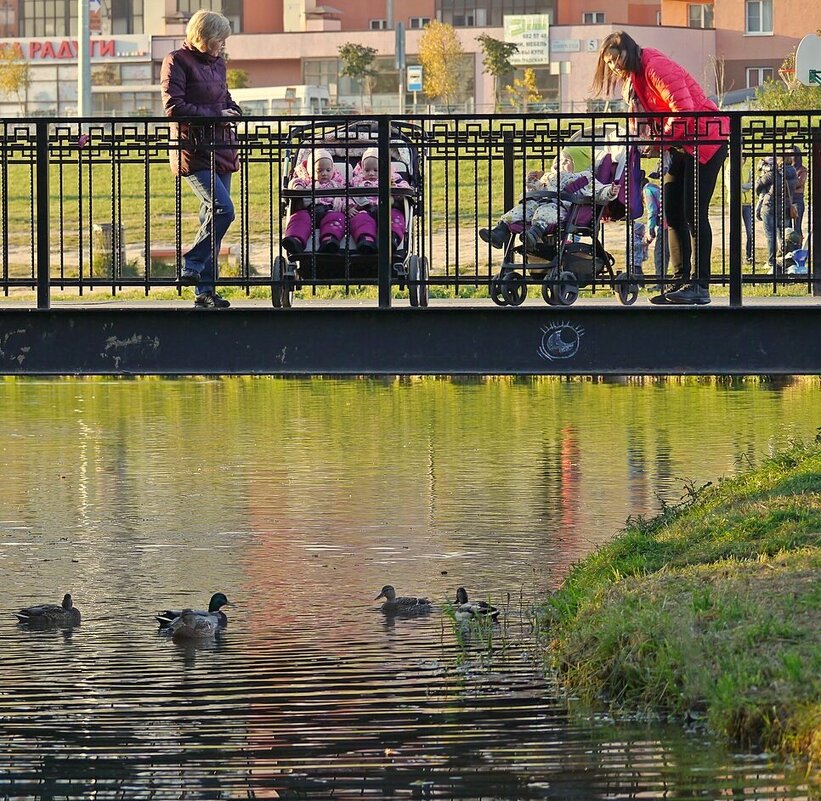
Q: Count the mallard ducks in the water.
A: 5